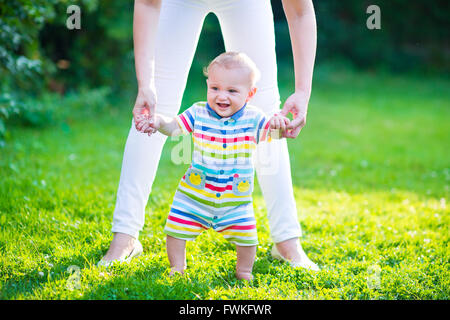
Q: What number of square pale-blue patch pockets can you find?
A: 2